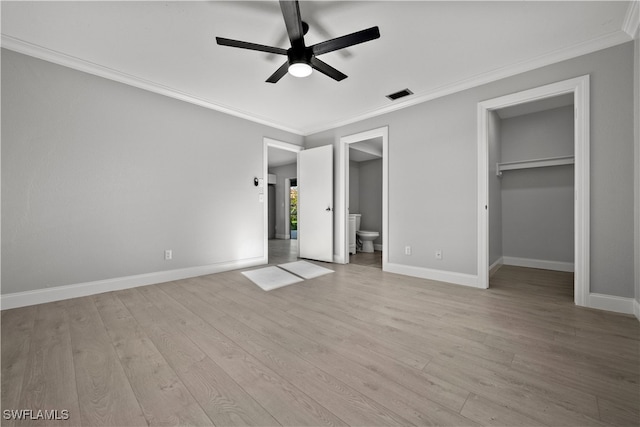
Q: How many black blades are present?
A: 5